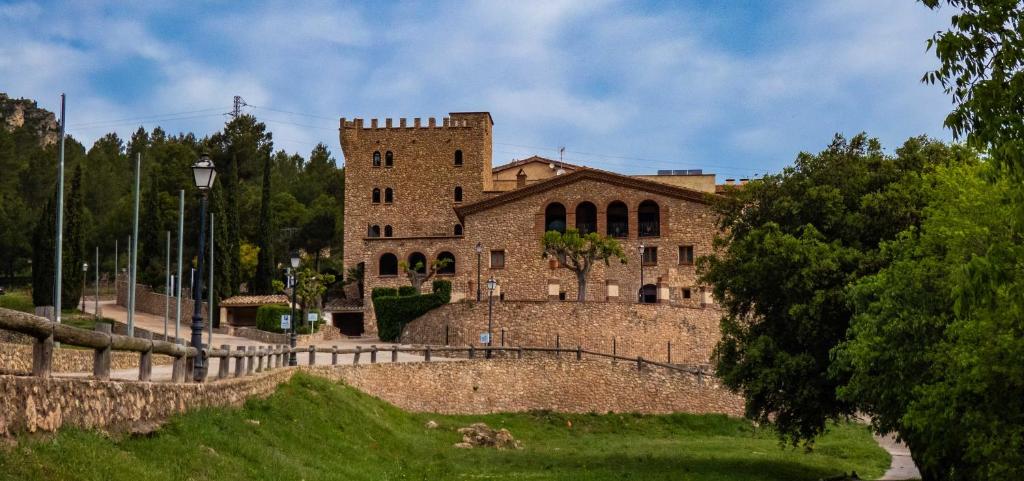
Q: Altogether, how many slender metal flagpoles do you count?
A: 8